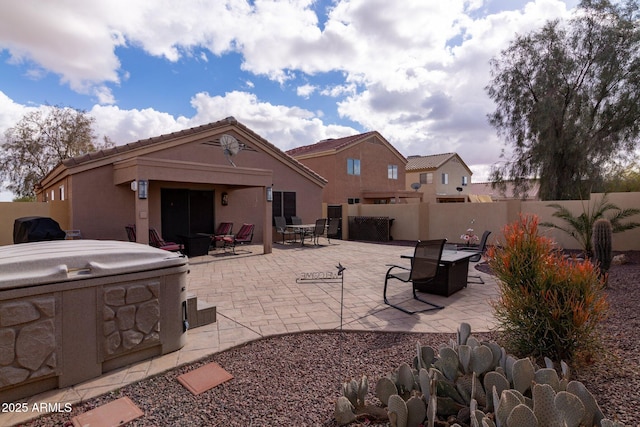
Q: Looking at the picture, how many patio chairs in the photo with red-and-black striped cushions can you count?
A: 4